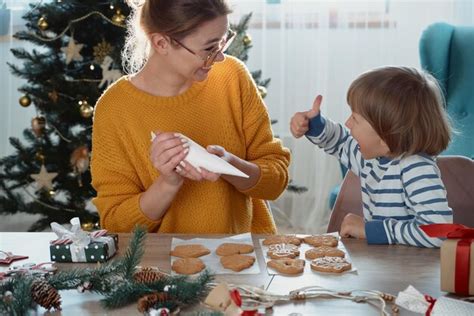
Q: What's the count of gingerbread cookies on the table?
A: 10